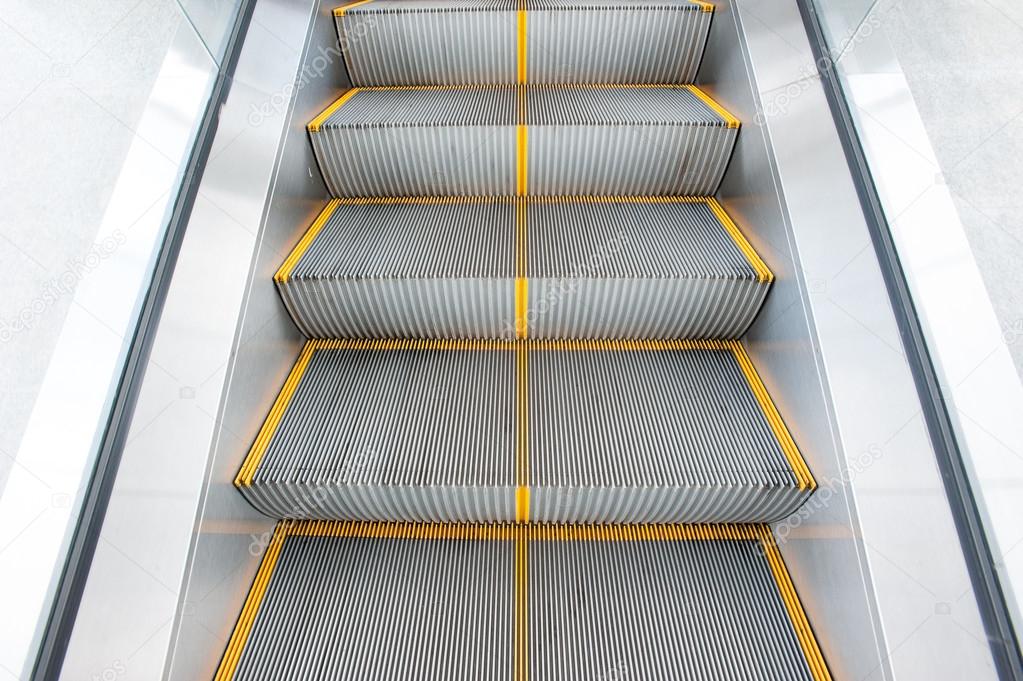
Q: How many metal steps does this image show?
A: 5